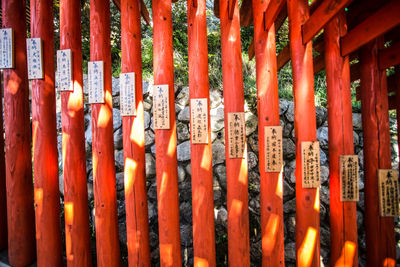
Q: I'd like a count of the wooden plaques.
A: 12